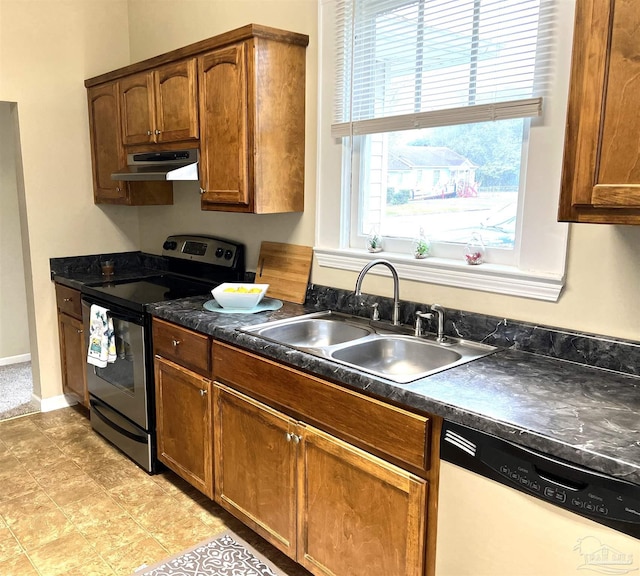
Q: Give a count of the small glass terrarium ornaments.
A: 3